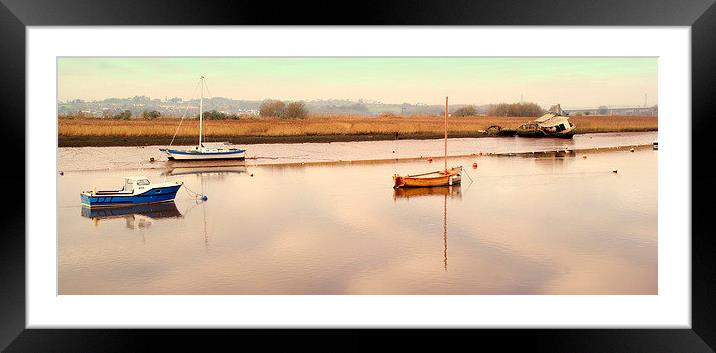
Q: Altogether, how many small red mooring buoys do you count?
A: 3